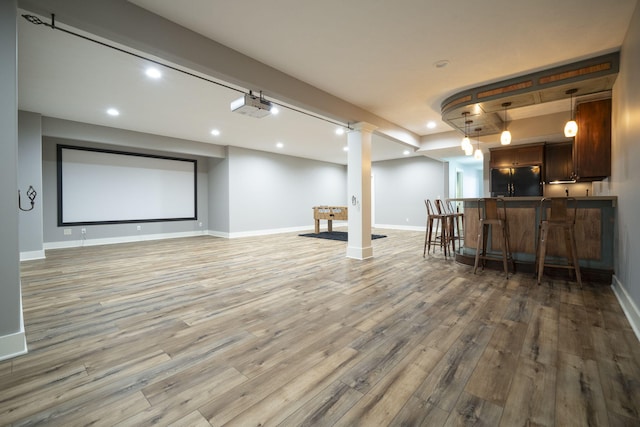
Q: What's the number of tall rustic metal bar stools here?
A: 5